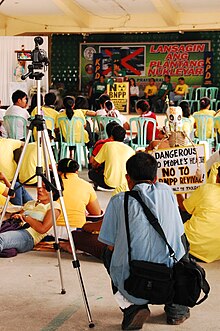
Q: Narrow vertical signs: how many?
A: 2